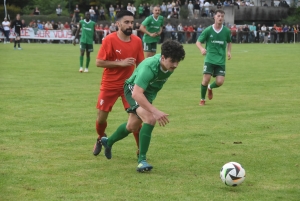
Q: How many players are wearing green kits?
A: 4